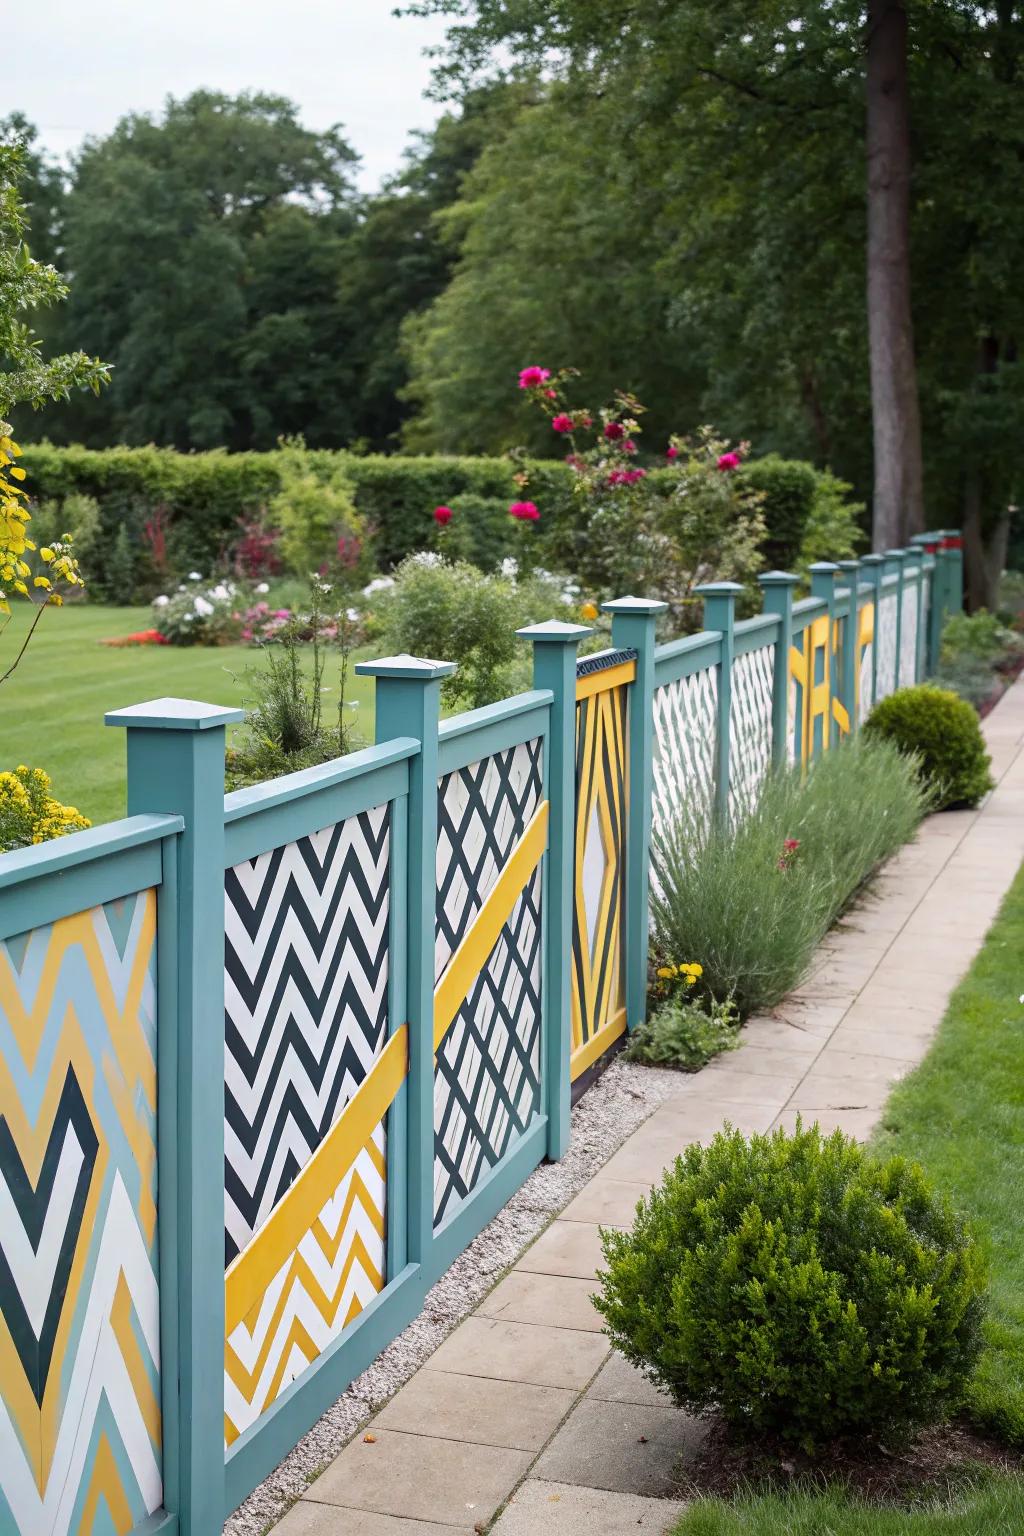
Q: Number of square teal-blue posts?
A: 13